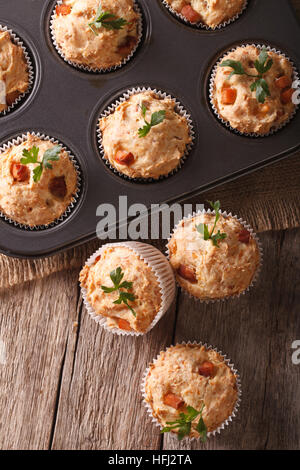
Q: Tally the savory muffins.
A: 9